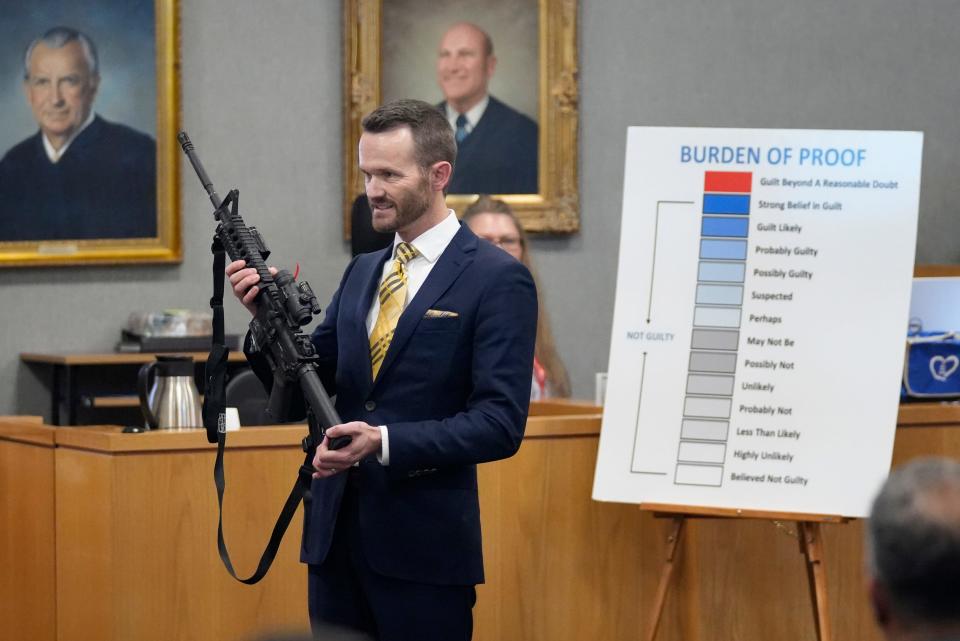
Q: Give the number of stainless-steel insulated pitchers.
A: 1